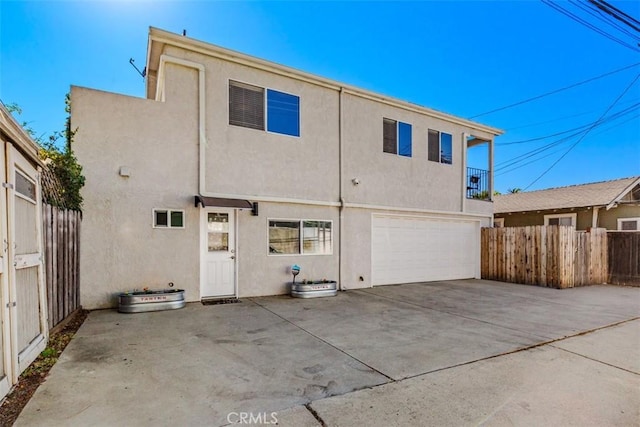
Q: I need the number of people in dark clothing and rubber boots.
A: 0